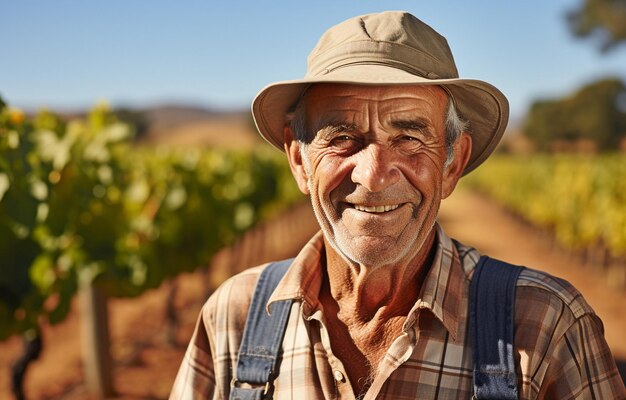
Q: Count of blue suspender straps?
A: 2